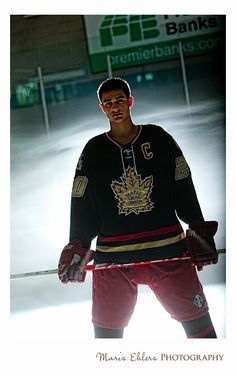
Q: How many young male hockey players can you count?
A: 1